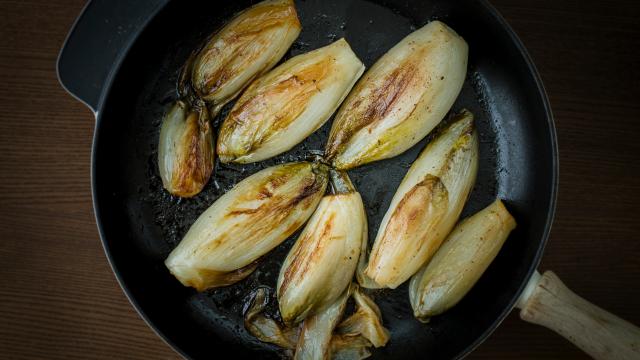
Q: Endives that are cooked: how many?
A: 8